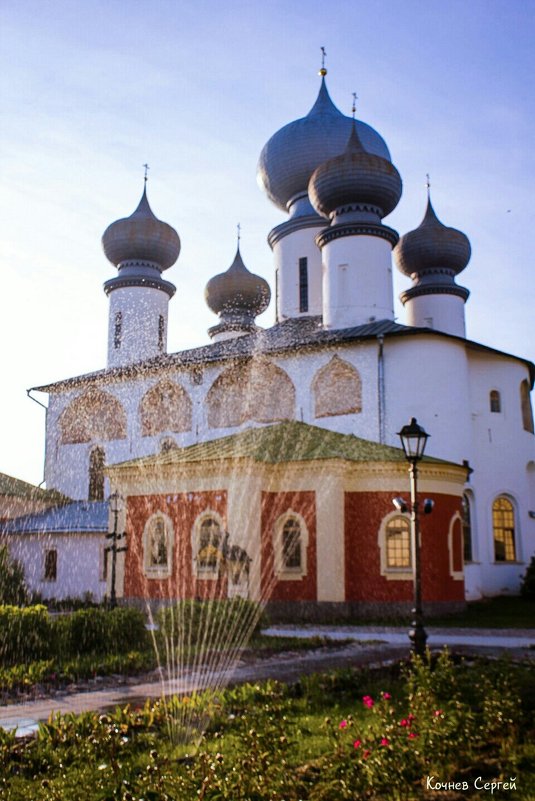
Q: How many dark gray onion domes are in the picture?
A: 5